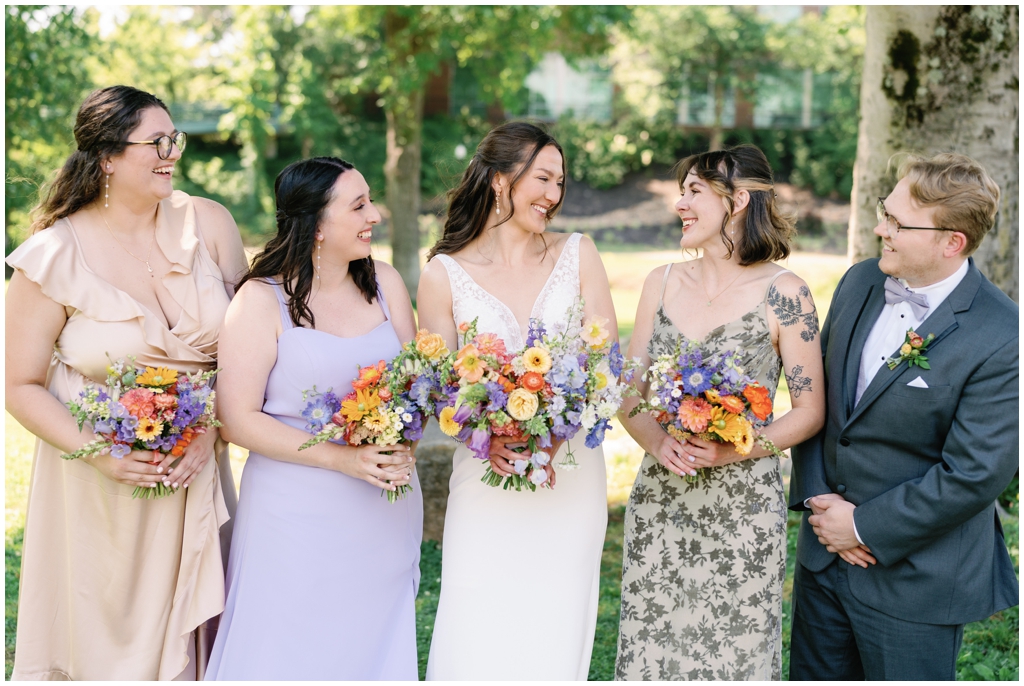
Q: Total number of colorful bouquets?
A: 4